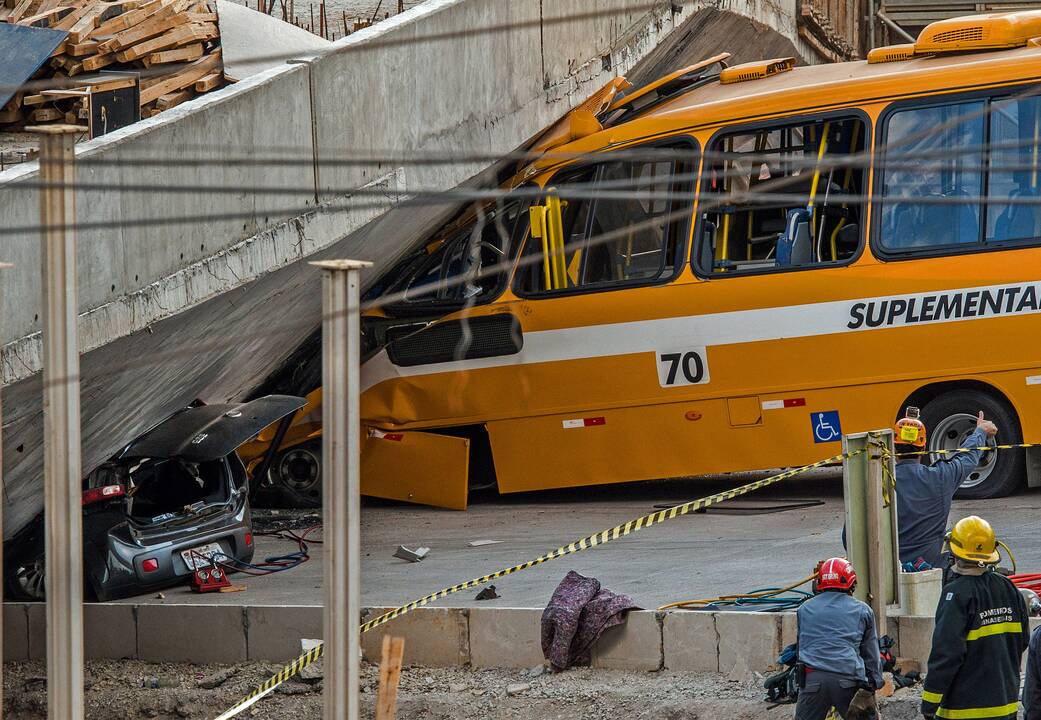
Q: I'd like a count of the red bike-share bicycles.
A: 0